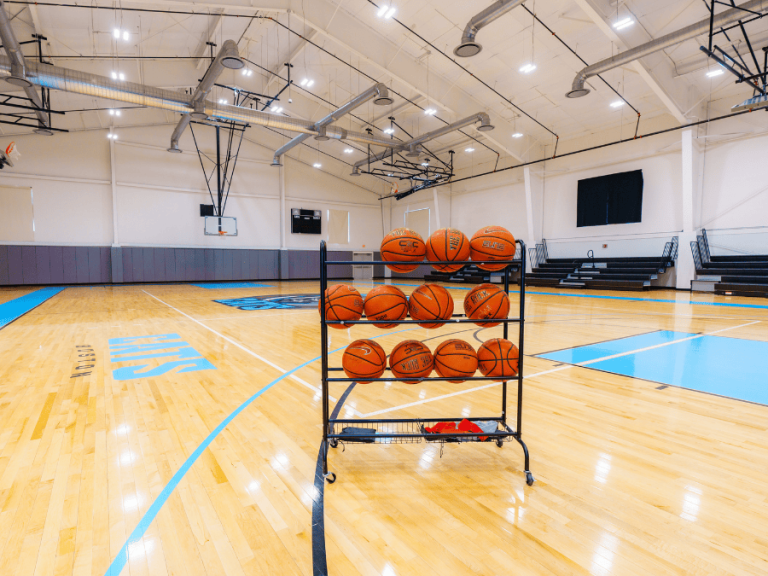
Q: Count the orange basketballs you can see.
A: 11